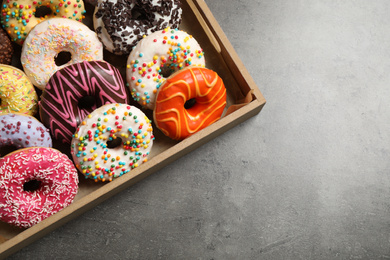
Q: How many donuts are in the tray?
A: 11